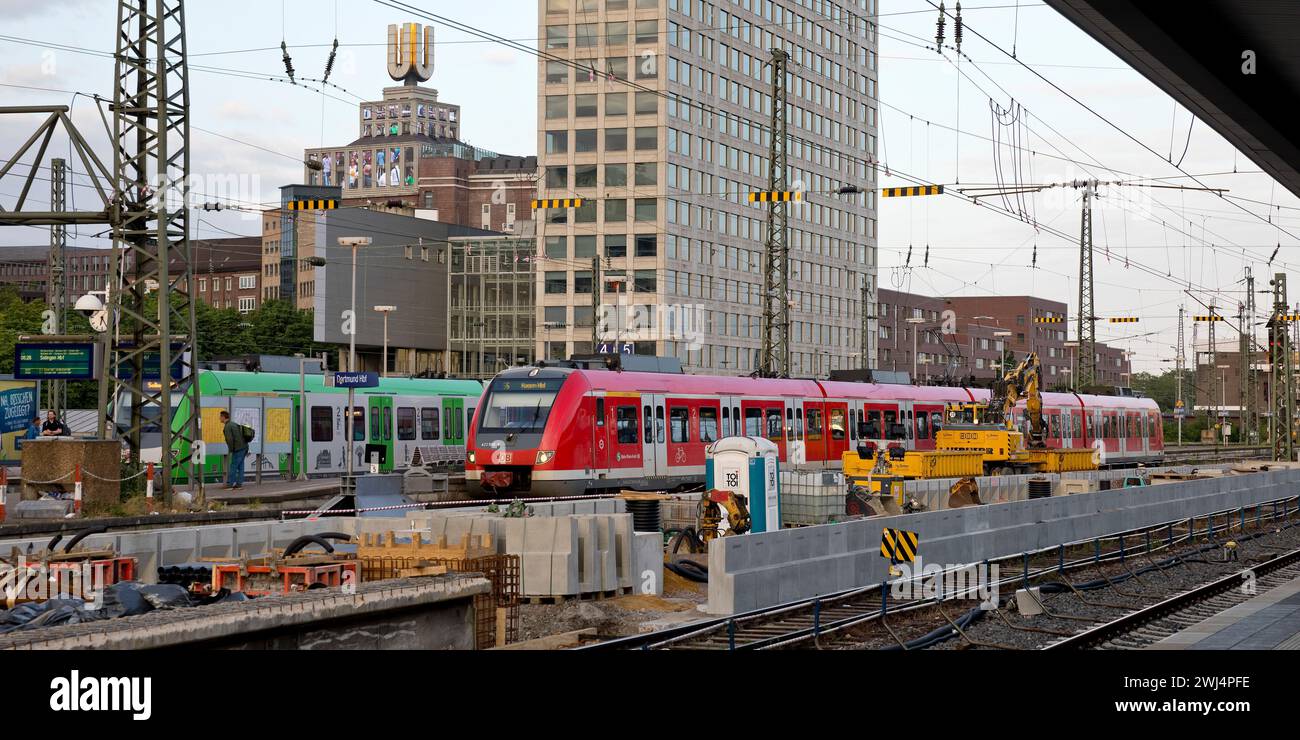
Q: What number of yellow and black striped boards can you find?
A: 9